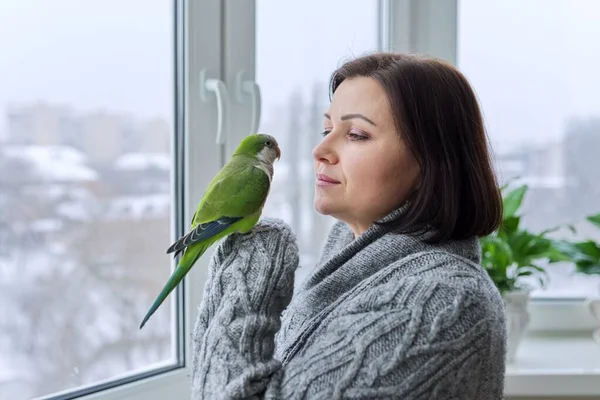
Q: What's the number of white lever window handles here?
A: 2